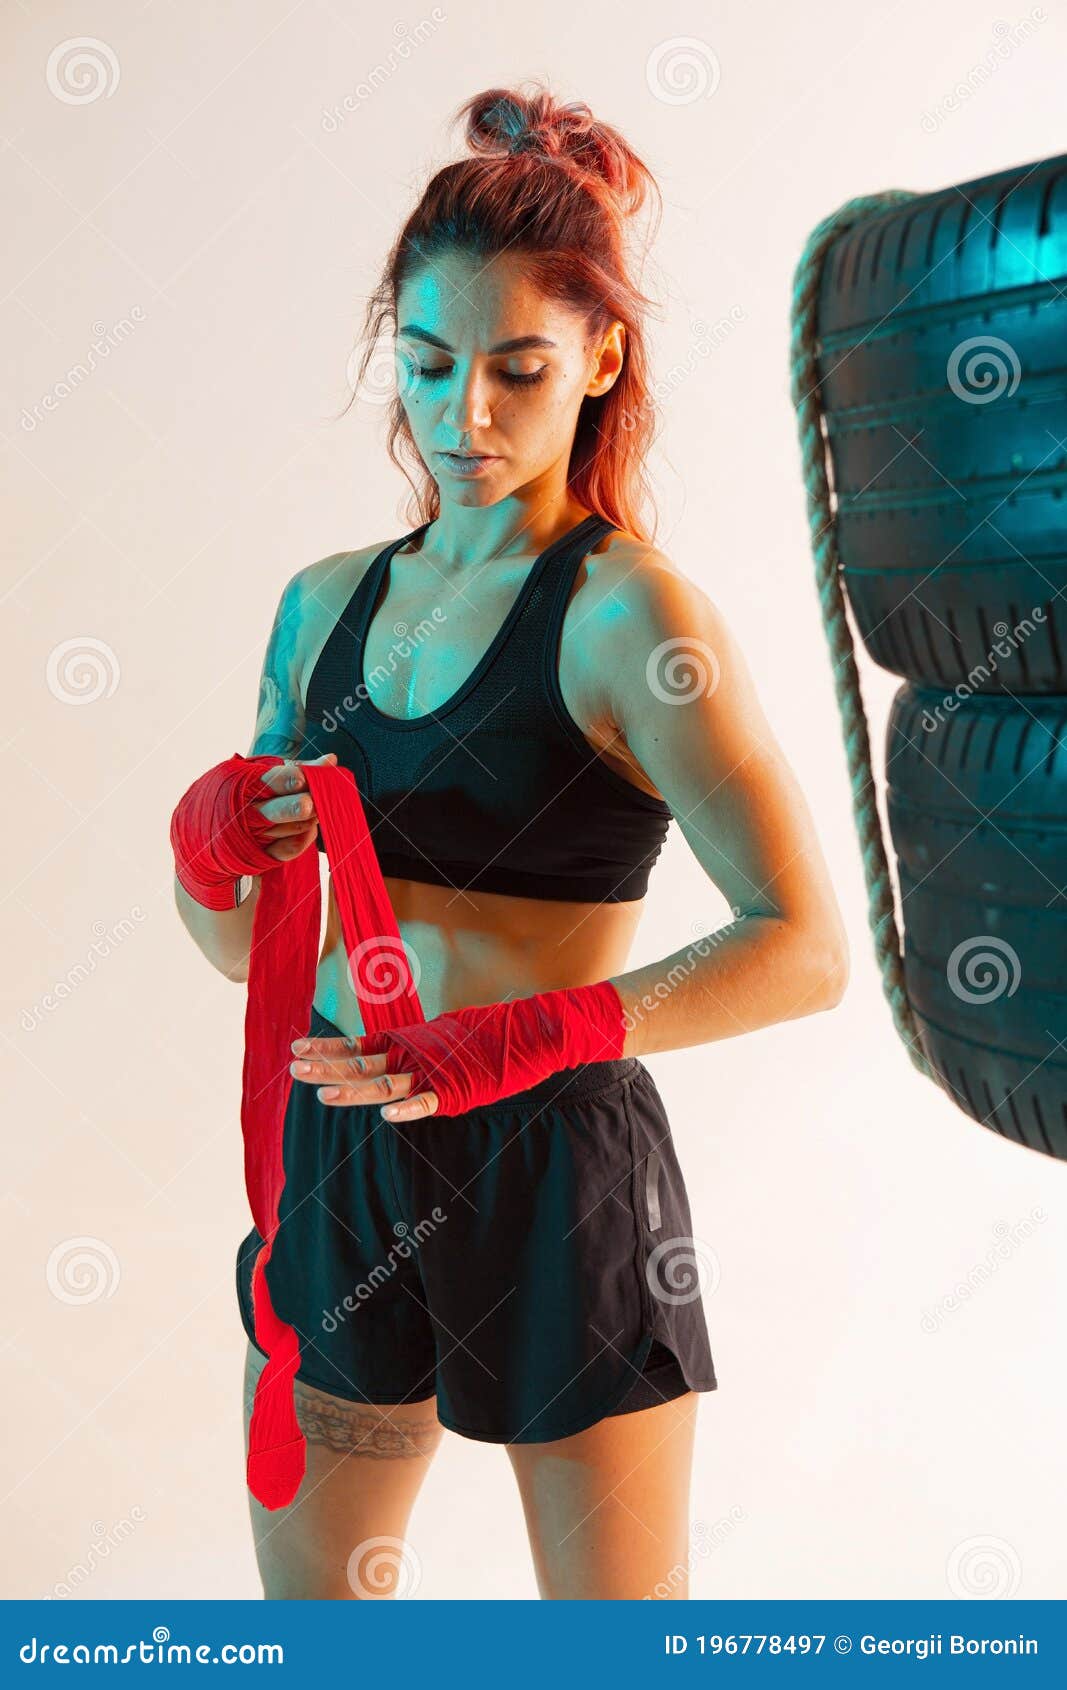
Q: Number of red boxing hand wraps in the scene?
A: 2